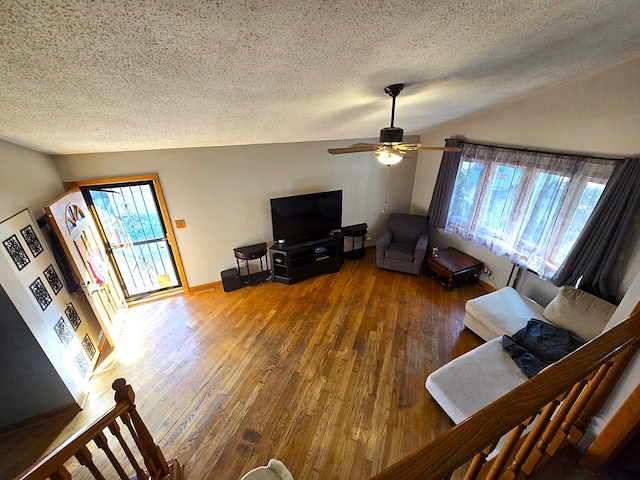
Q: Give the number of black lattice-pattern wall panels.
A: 8